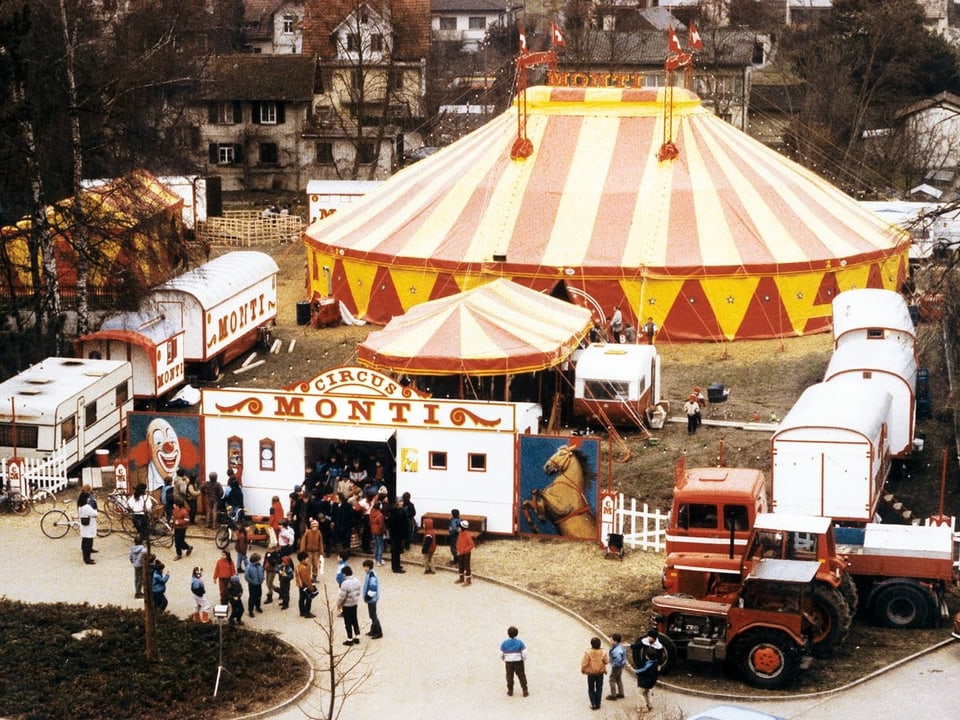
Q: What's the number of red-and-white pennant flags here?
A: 4